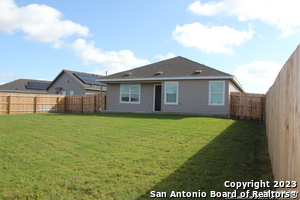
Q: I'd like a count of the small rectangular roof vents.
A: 3